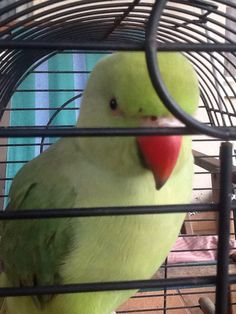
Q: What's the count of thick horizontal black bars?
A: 4